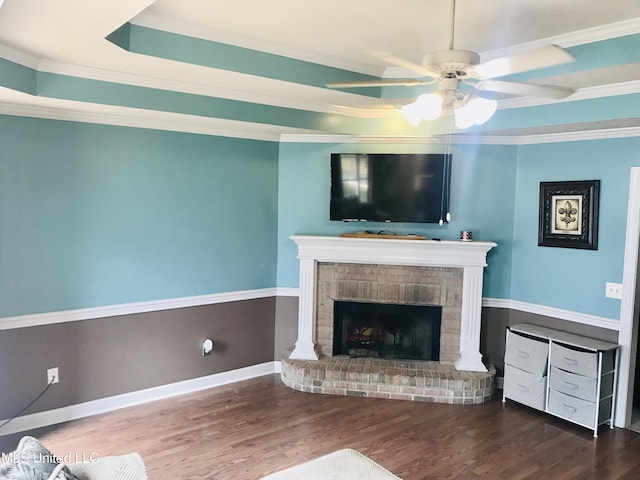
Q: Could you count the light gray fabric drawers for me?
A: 5